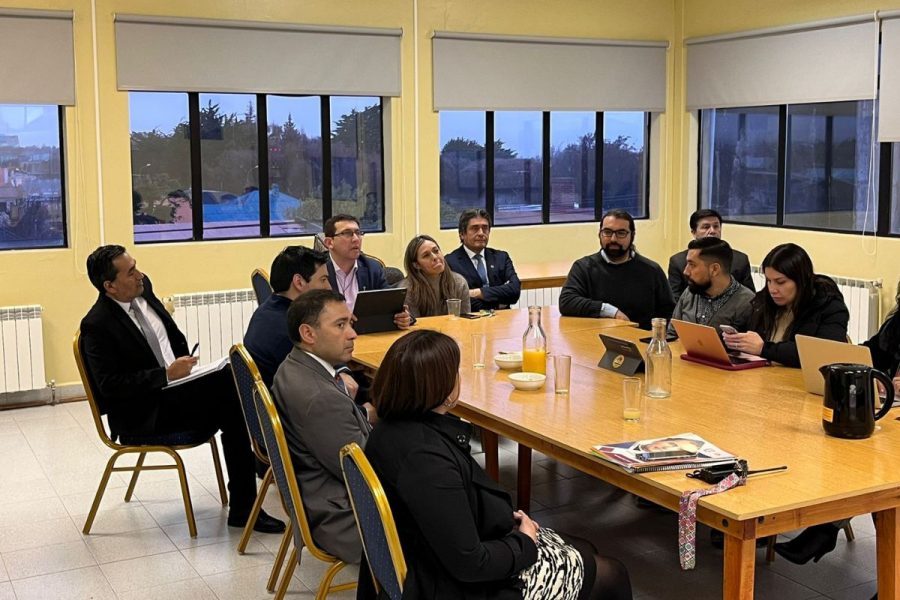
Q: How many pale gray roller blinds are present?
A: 5